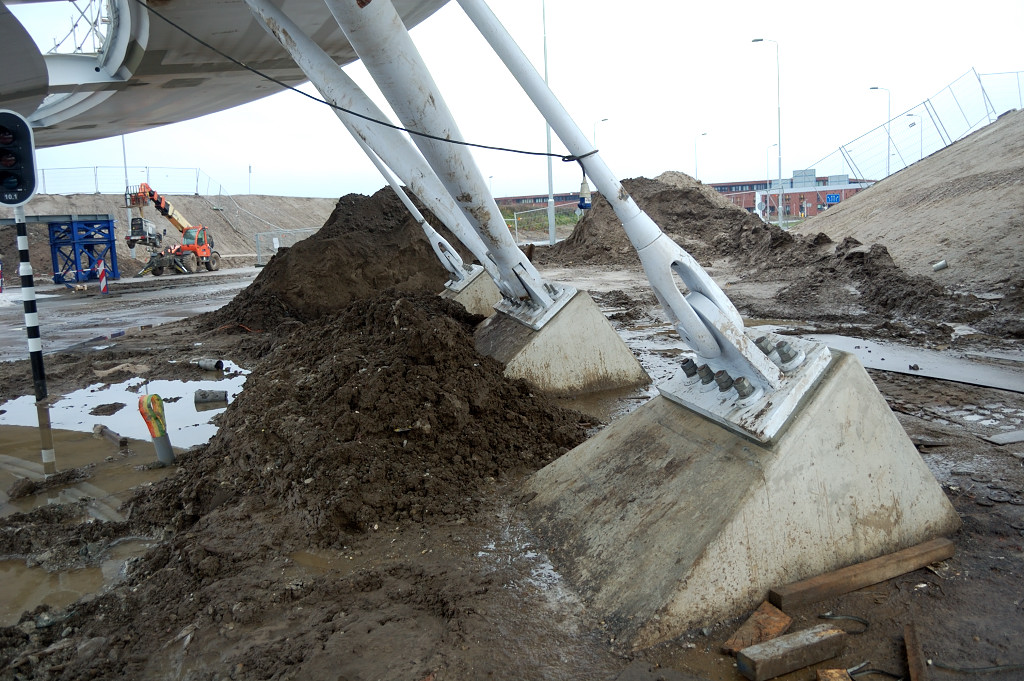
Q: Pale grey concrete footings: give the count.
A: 3